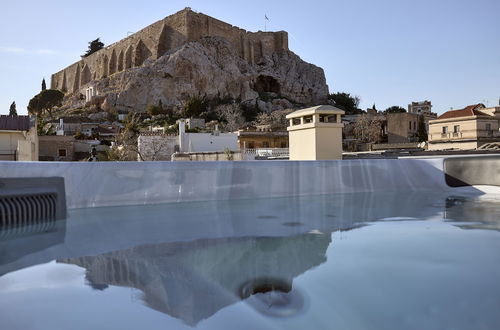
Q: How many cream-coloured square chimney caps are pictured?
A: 1